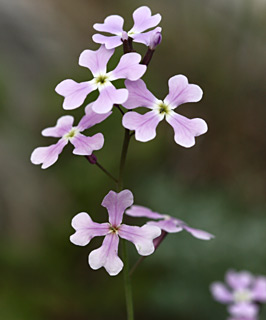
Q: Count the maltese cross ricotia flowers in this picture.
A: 7